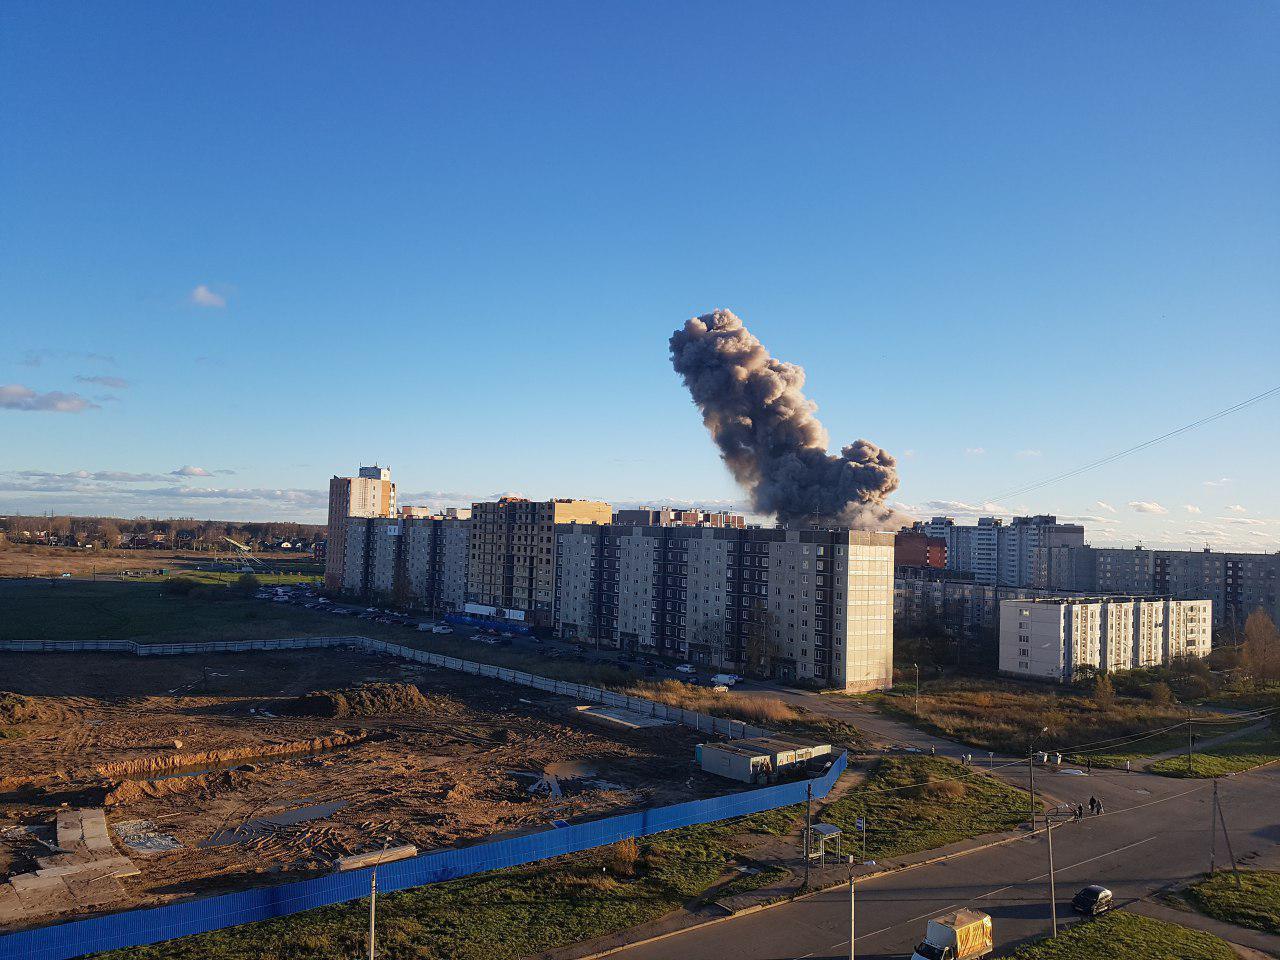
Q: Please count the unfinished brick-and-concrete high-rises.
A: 1